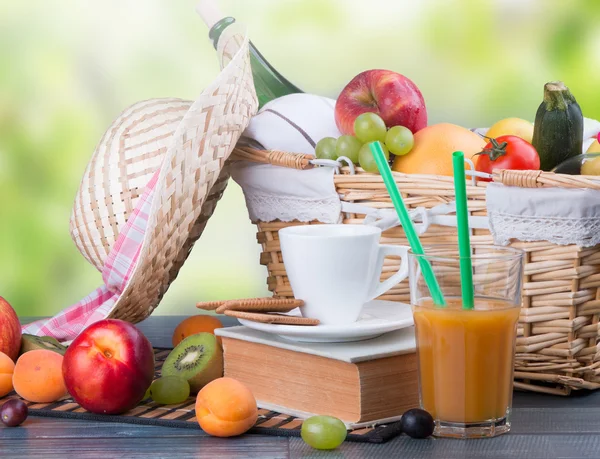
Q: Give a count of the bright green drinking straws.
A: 2